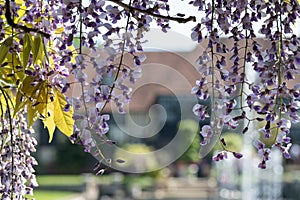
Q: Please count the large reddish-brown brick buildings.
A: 1